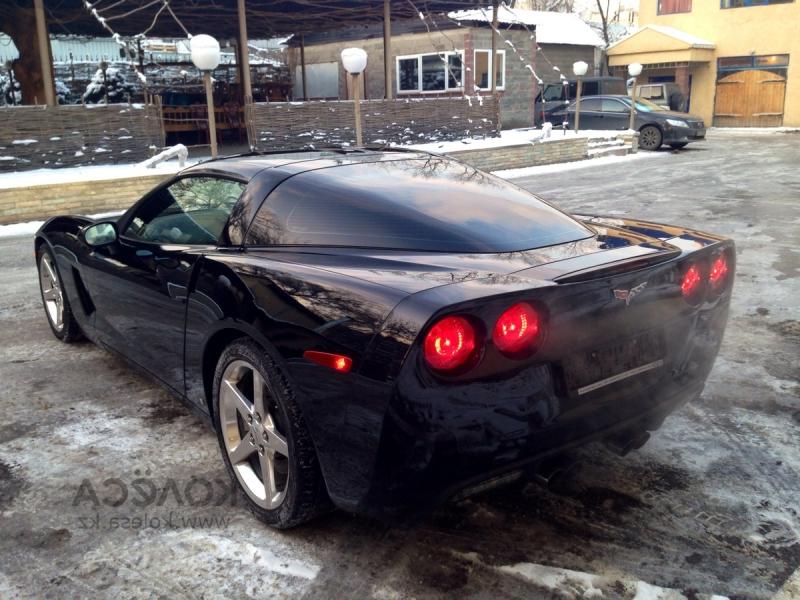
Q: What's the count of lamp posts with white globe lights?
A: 4